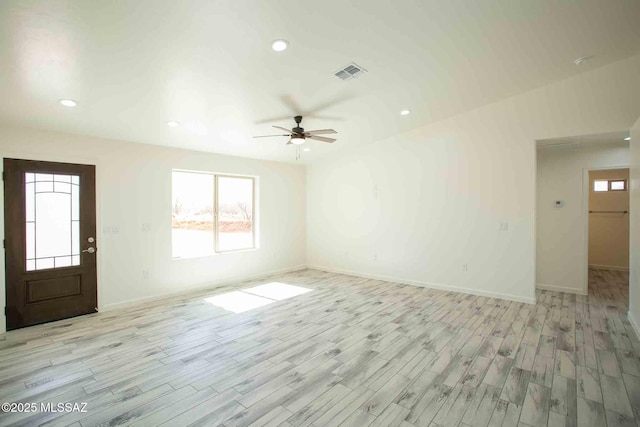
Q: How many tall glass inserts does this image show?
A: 1